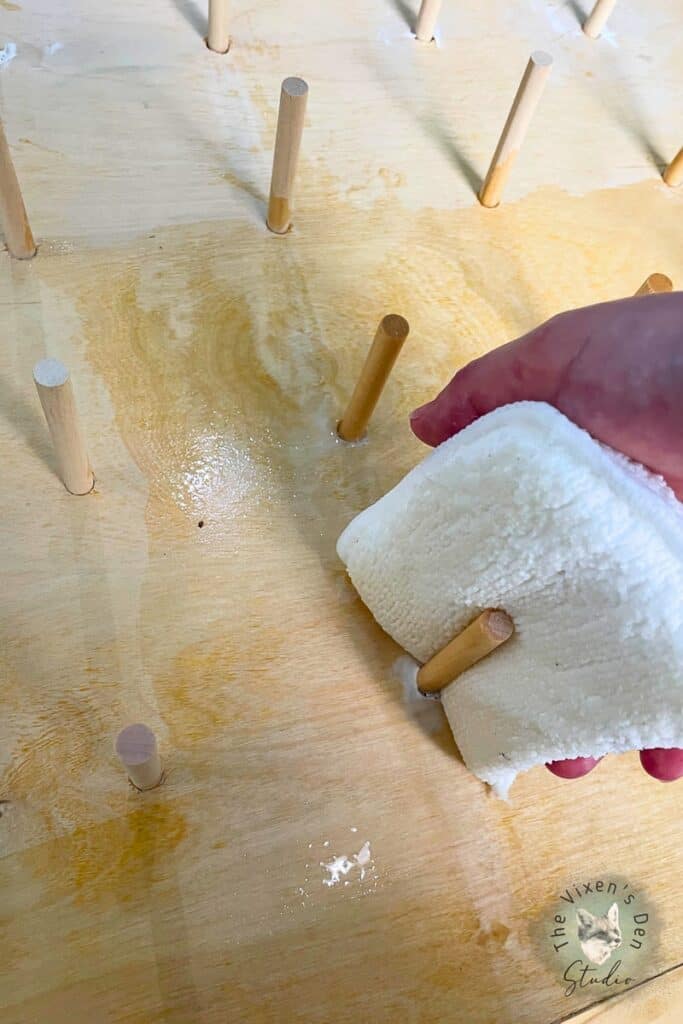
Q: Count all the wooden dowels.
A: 12